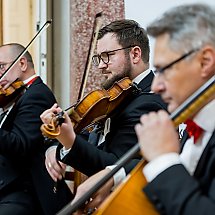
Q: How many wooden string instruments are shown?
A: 3